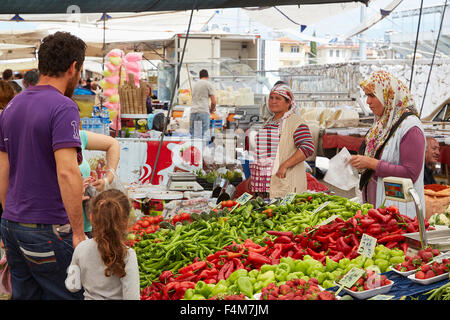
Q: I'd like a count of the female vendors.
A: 2